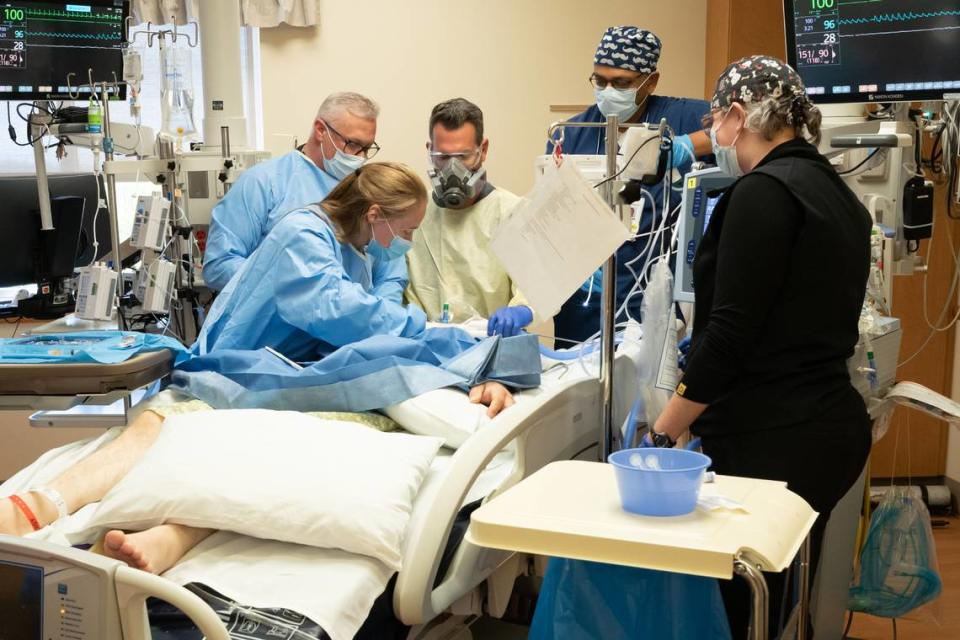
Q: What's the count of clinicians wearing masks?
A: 5